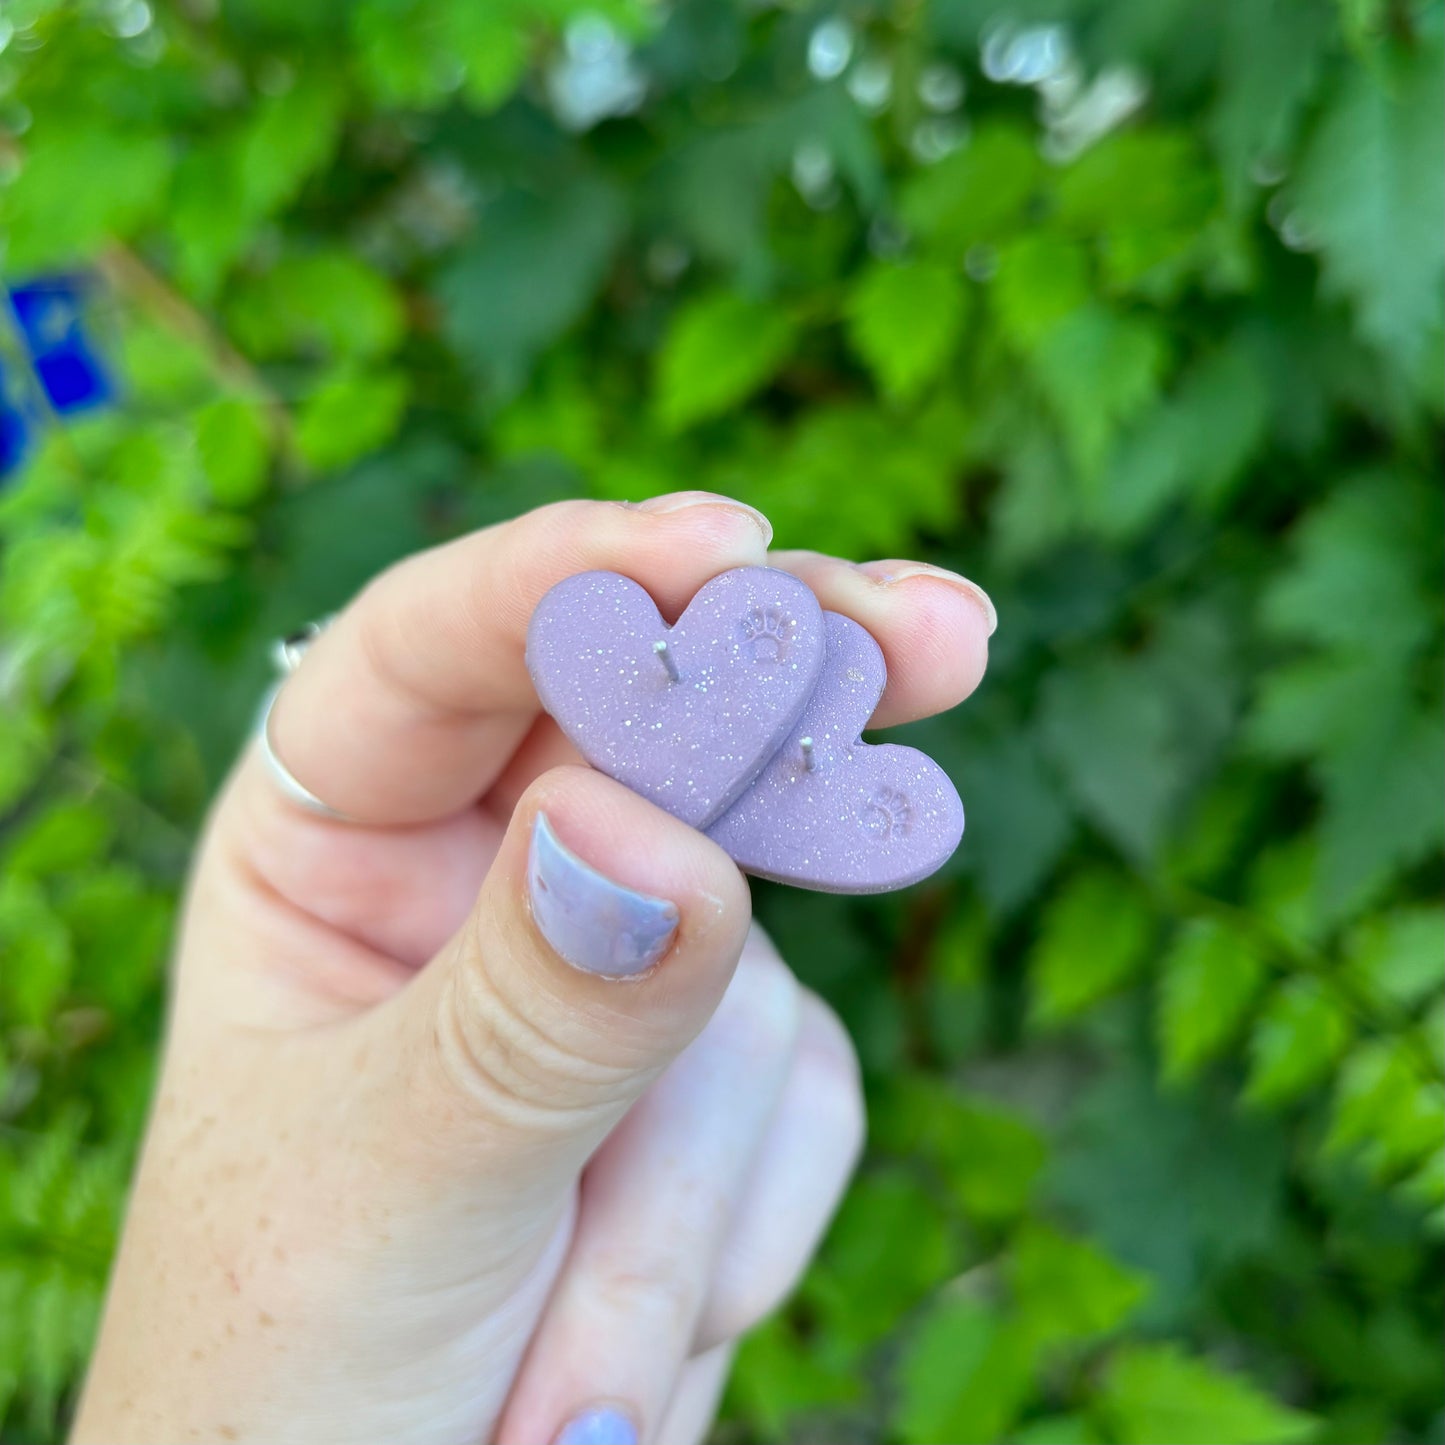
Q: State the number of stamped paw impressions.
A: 2